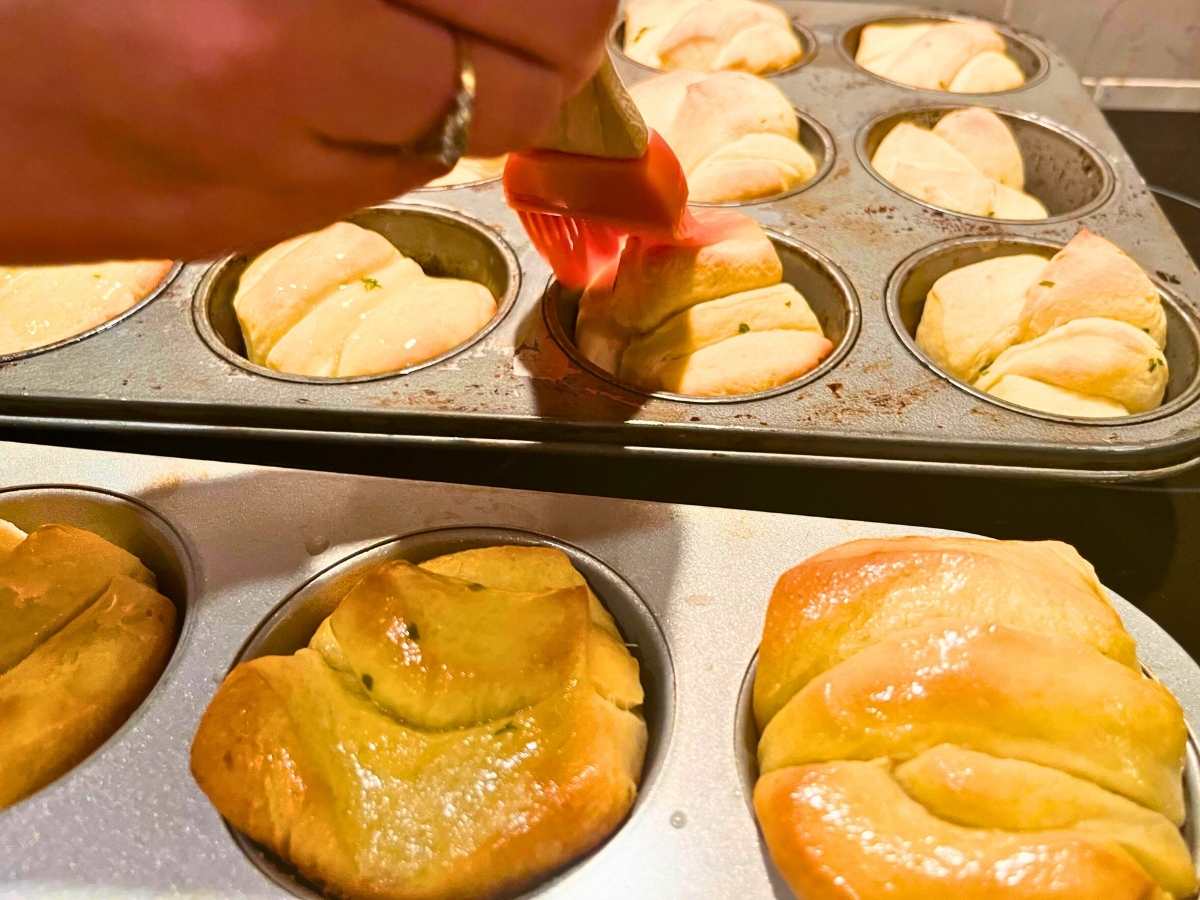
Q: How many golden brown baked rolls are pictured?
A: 3